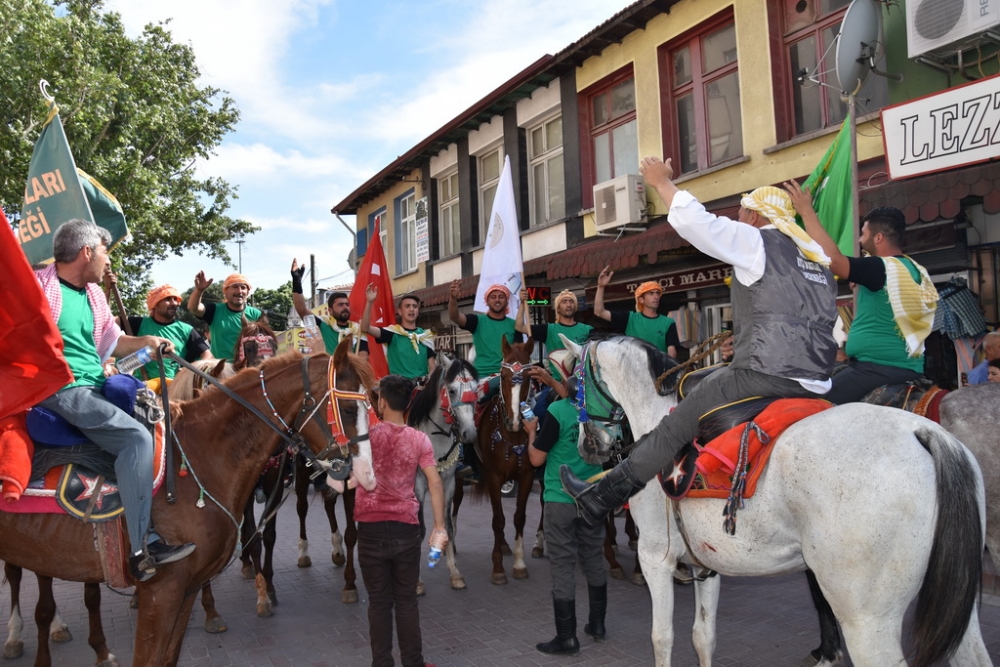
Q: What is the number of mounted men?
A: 10